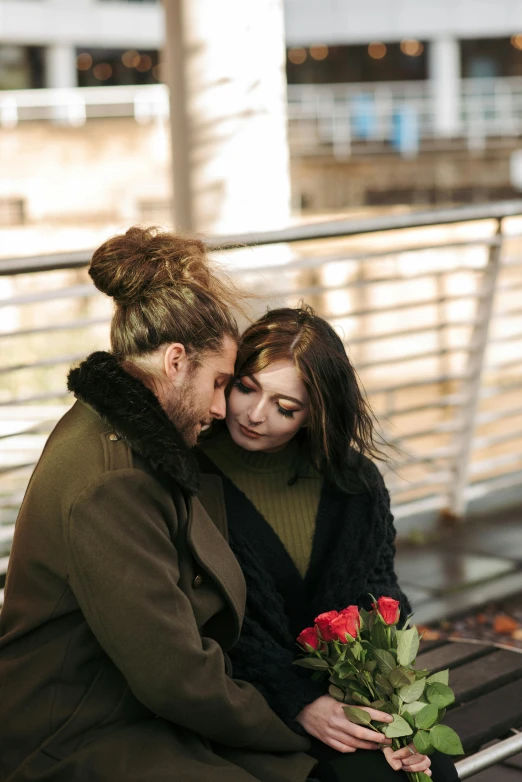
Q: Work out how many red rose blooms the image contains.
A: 5